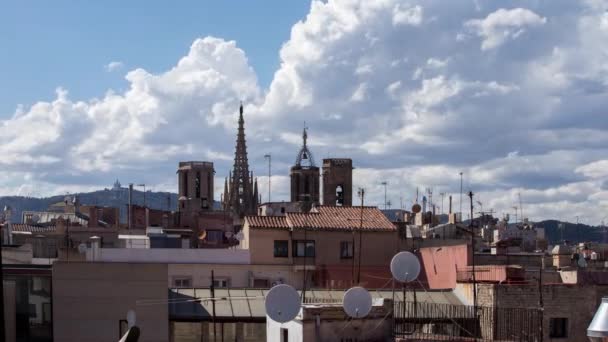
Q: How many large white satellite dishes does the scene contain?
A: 3